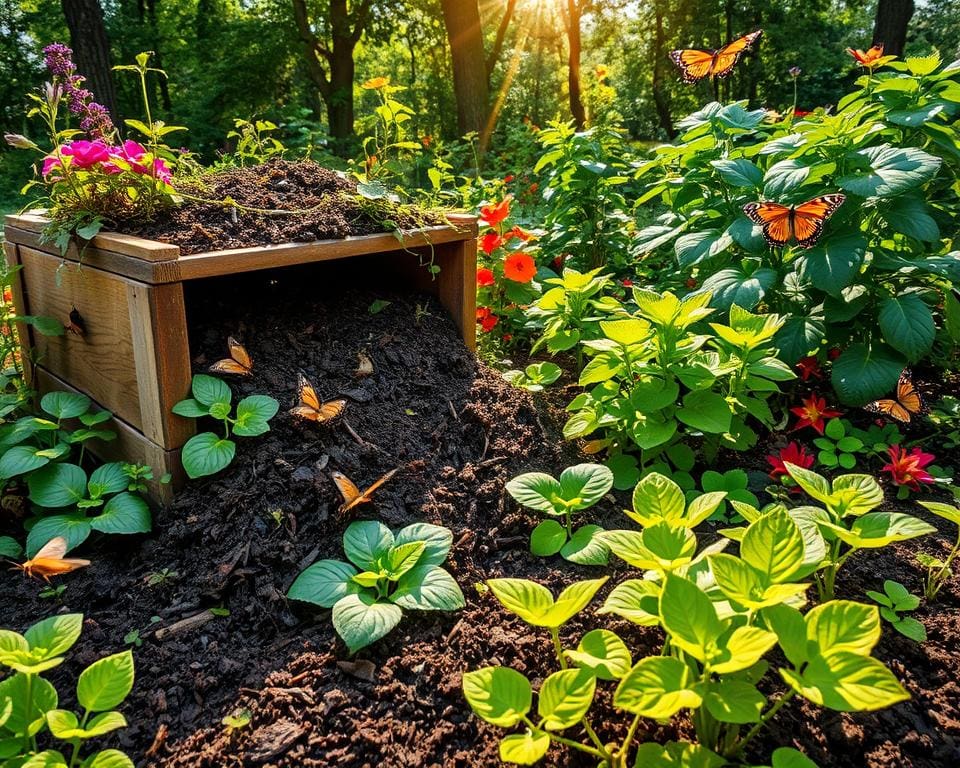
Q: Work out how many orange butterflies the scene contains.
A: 7